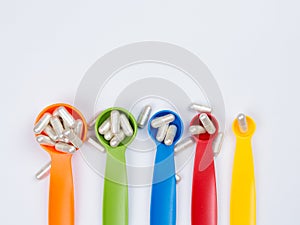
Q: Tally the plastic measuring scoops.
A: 5